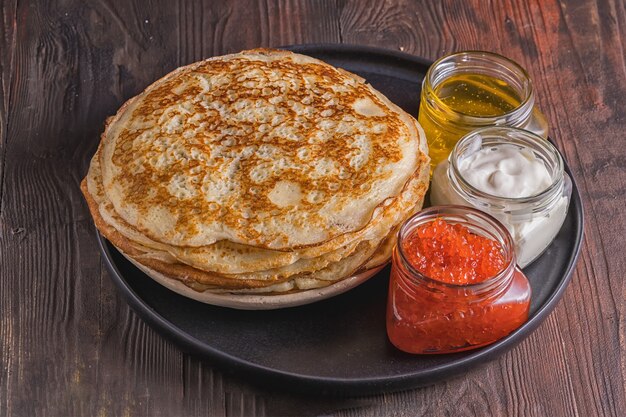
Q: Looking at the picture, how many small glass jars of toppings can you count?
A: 3